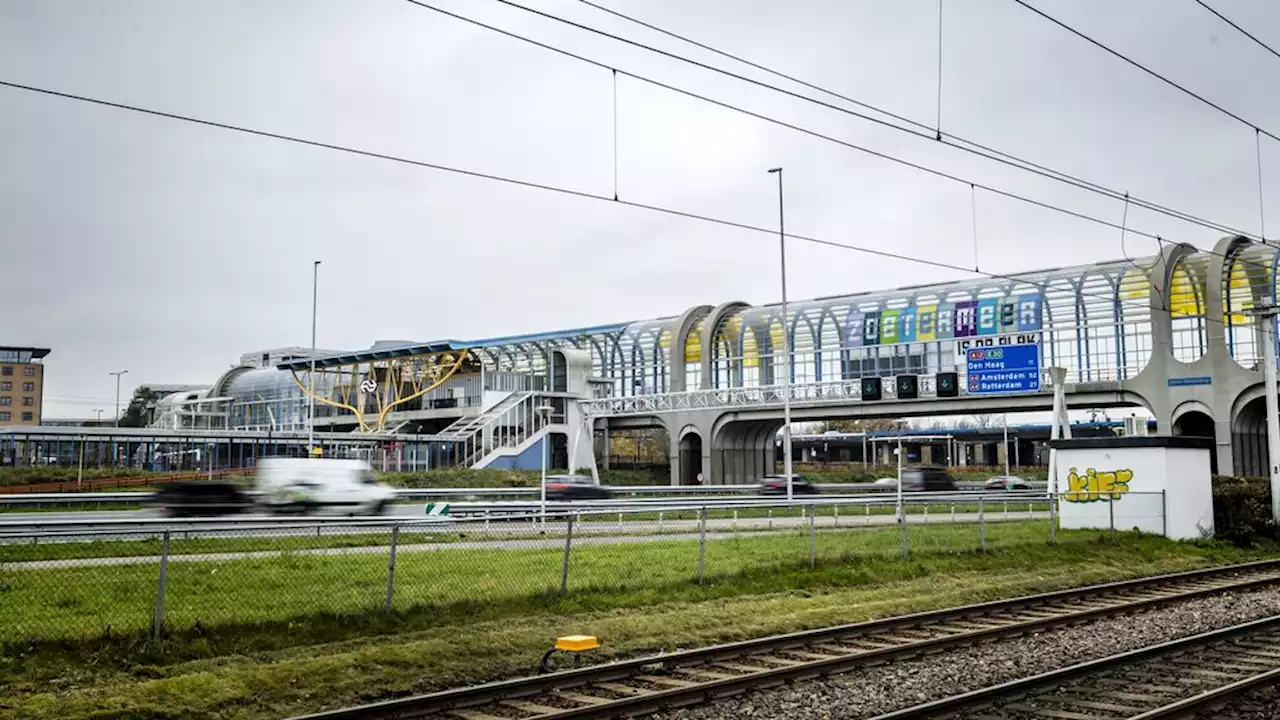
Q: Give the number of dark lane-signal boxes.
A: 3